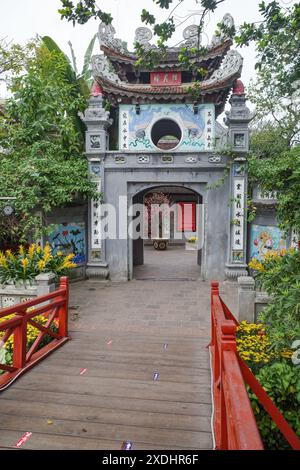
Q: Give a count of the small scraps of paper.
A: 6